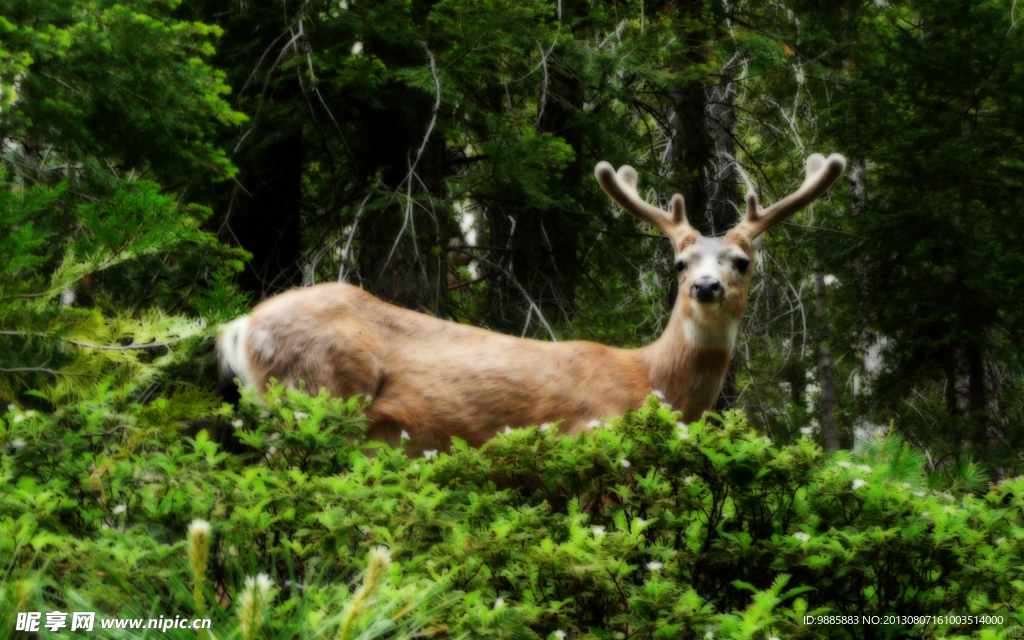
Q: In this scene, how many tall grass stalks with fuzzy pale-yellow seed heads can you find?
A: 3